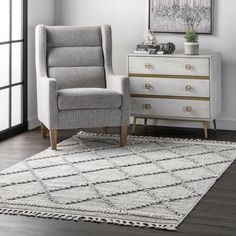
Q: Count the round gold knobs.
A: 6